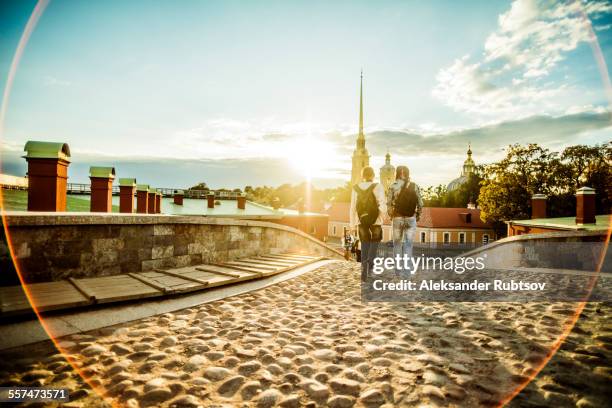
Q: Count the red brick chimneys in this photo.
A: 11